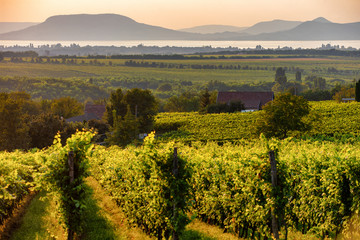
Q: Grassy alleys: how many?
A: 3